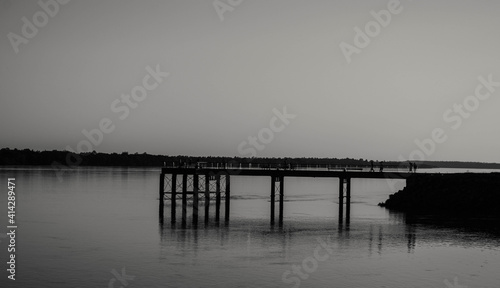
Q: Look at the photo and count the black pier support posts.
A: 11